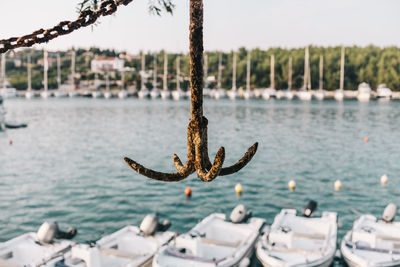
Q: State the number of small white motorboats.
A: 5